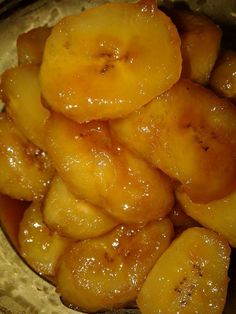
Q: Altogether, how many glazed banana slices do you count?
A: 13